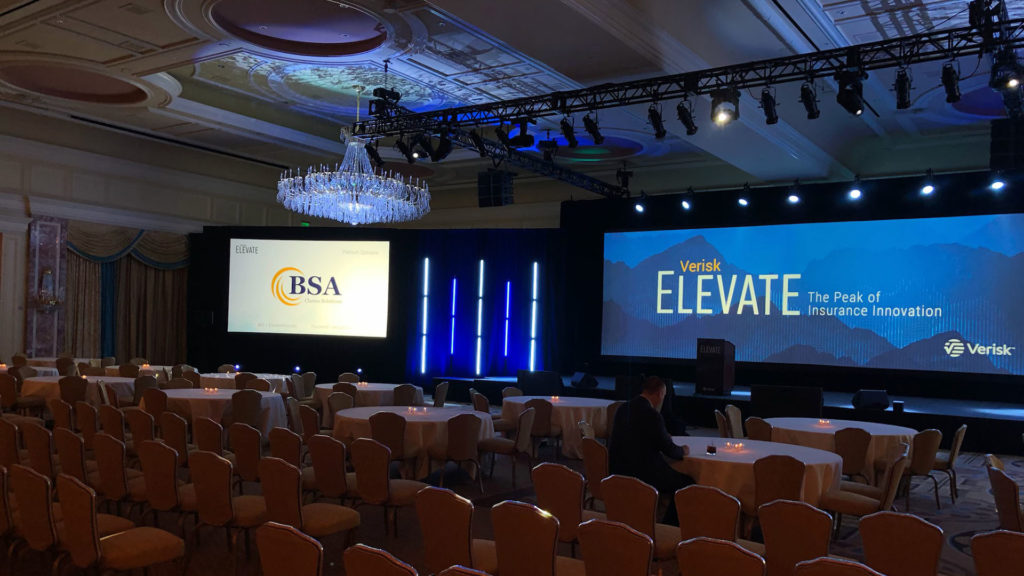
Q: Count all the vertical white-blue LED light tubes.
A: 5